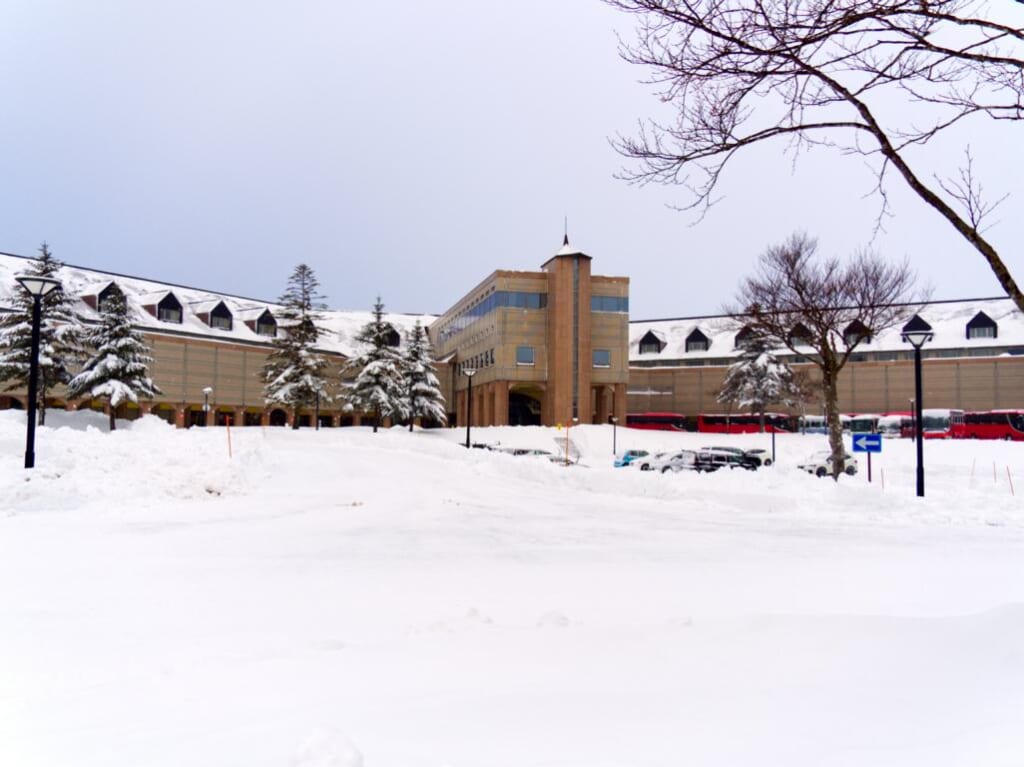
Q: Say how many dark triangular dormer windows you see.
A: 13